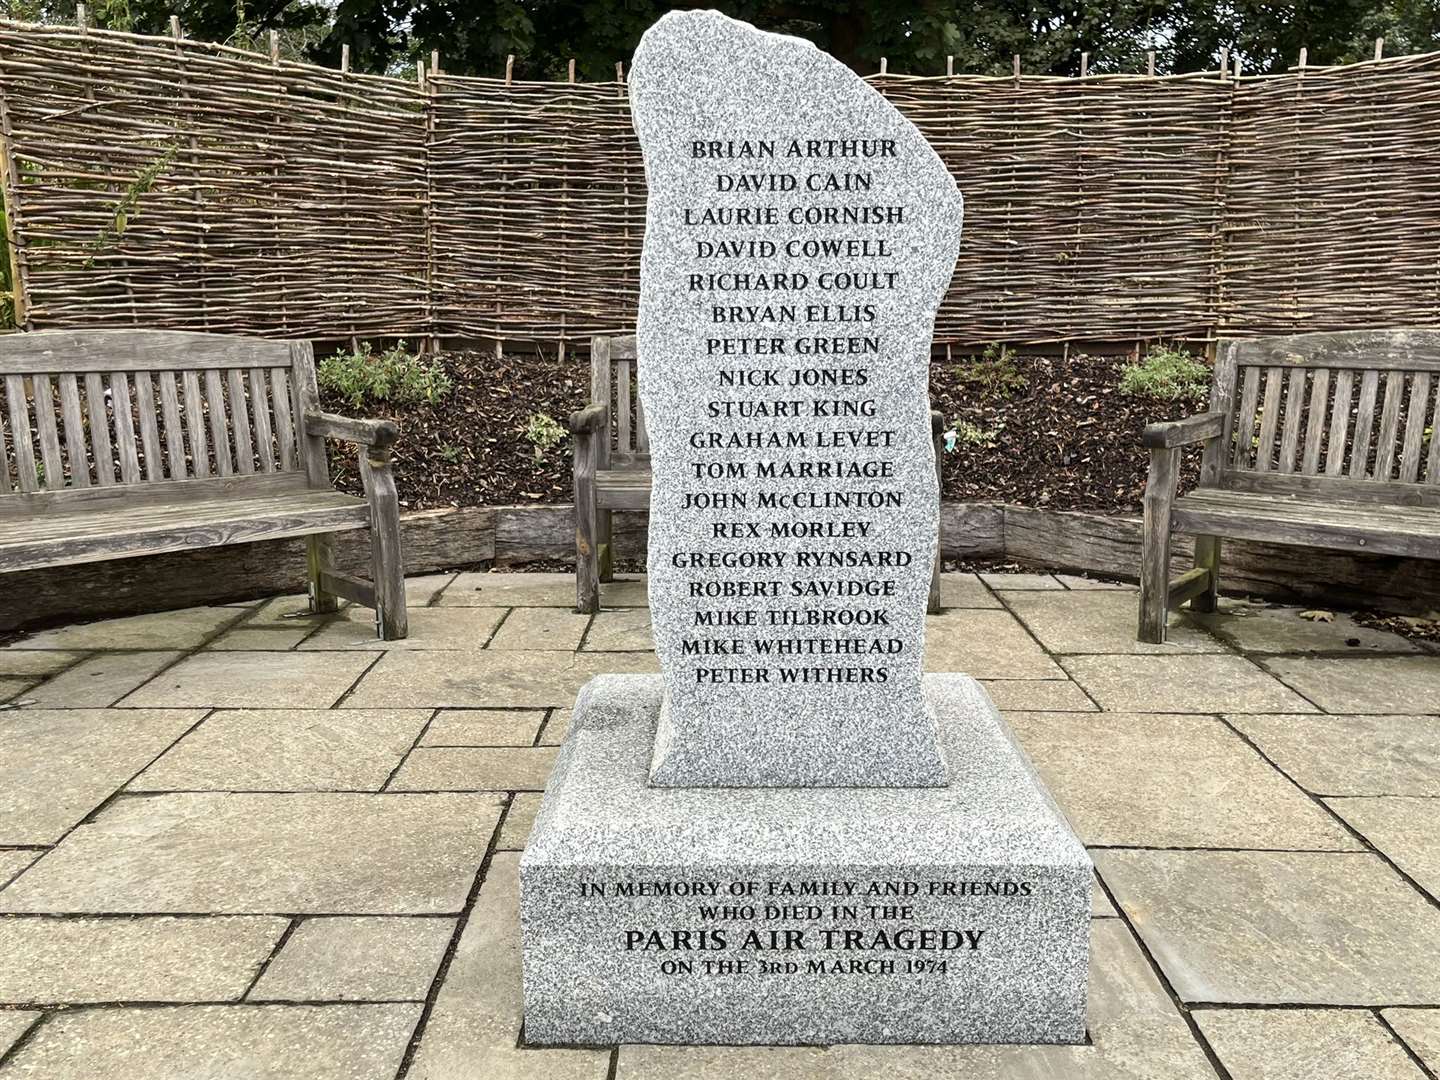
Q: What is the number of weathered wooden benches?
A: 3